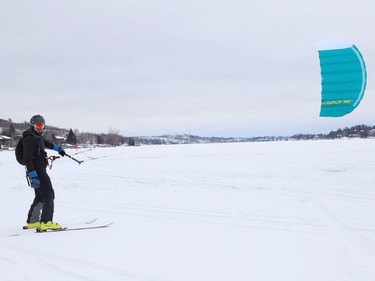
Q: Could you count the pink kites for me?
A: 0